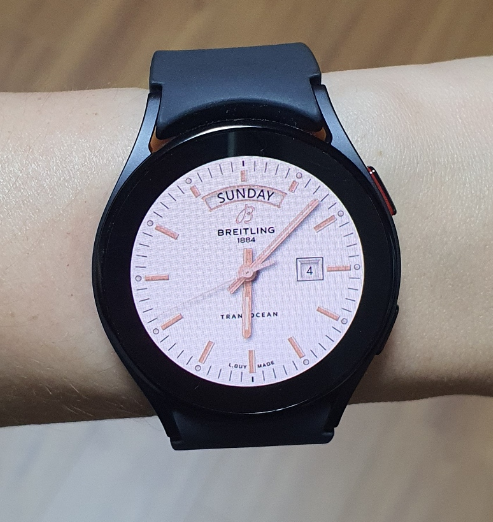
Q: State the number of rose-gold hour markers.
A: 12